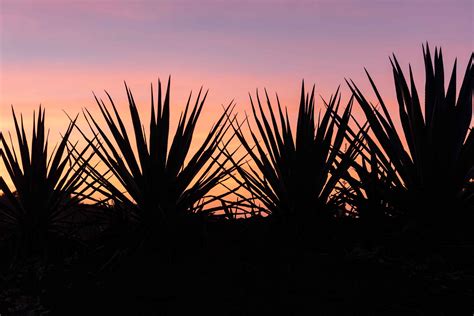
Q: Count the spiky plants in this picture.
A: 4